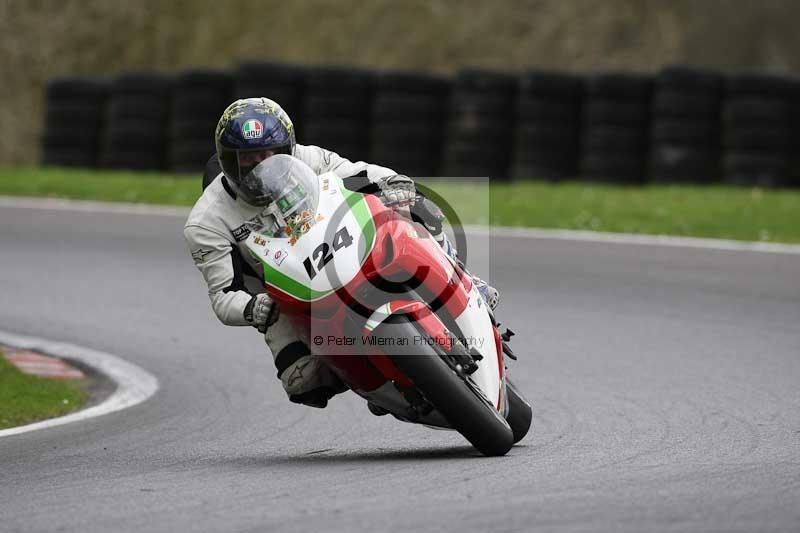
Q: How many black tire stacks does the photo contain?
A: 11